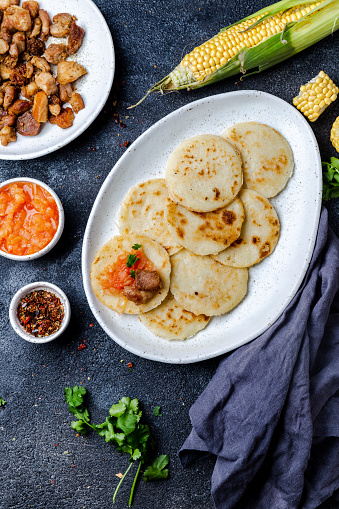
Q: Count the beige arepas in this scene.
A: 8